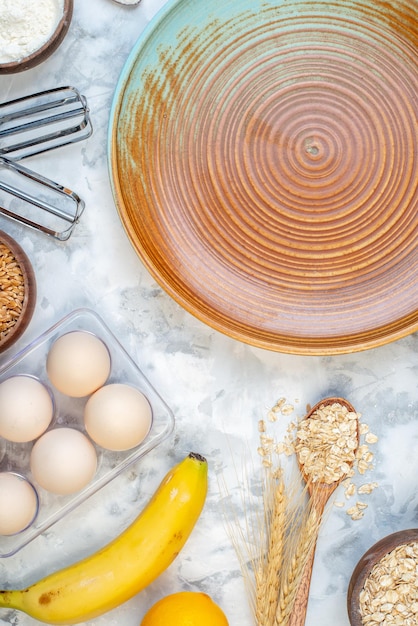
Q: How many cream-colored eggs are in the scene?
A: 5